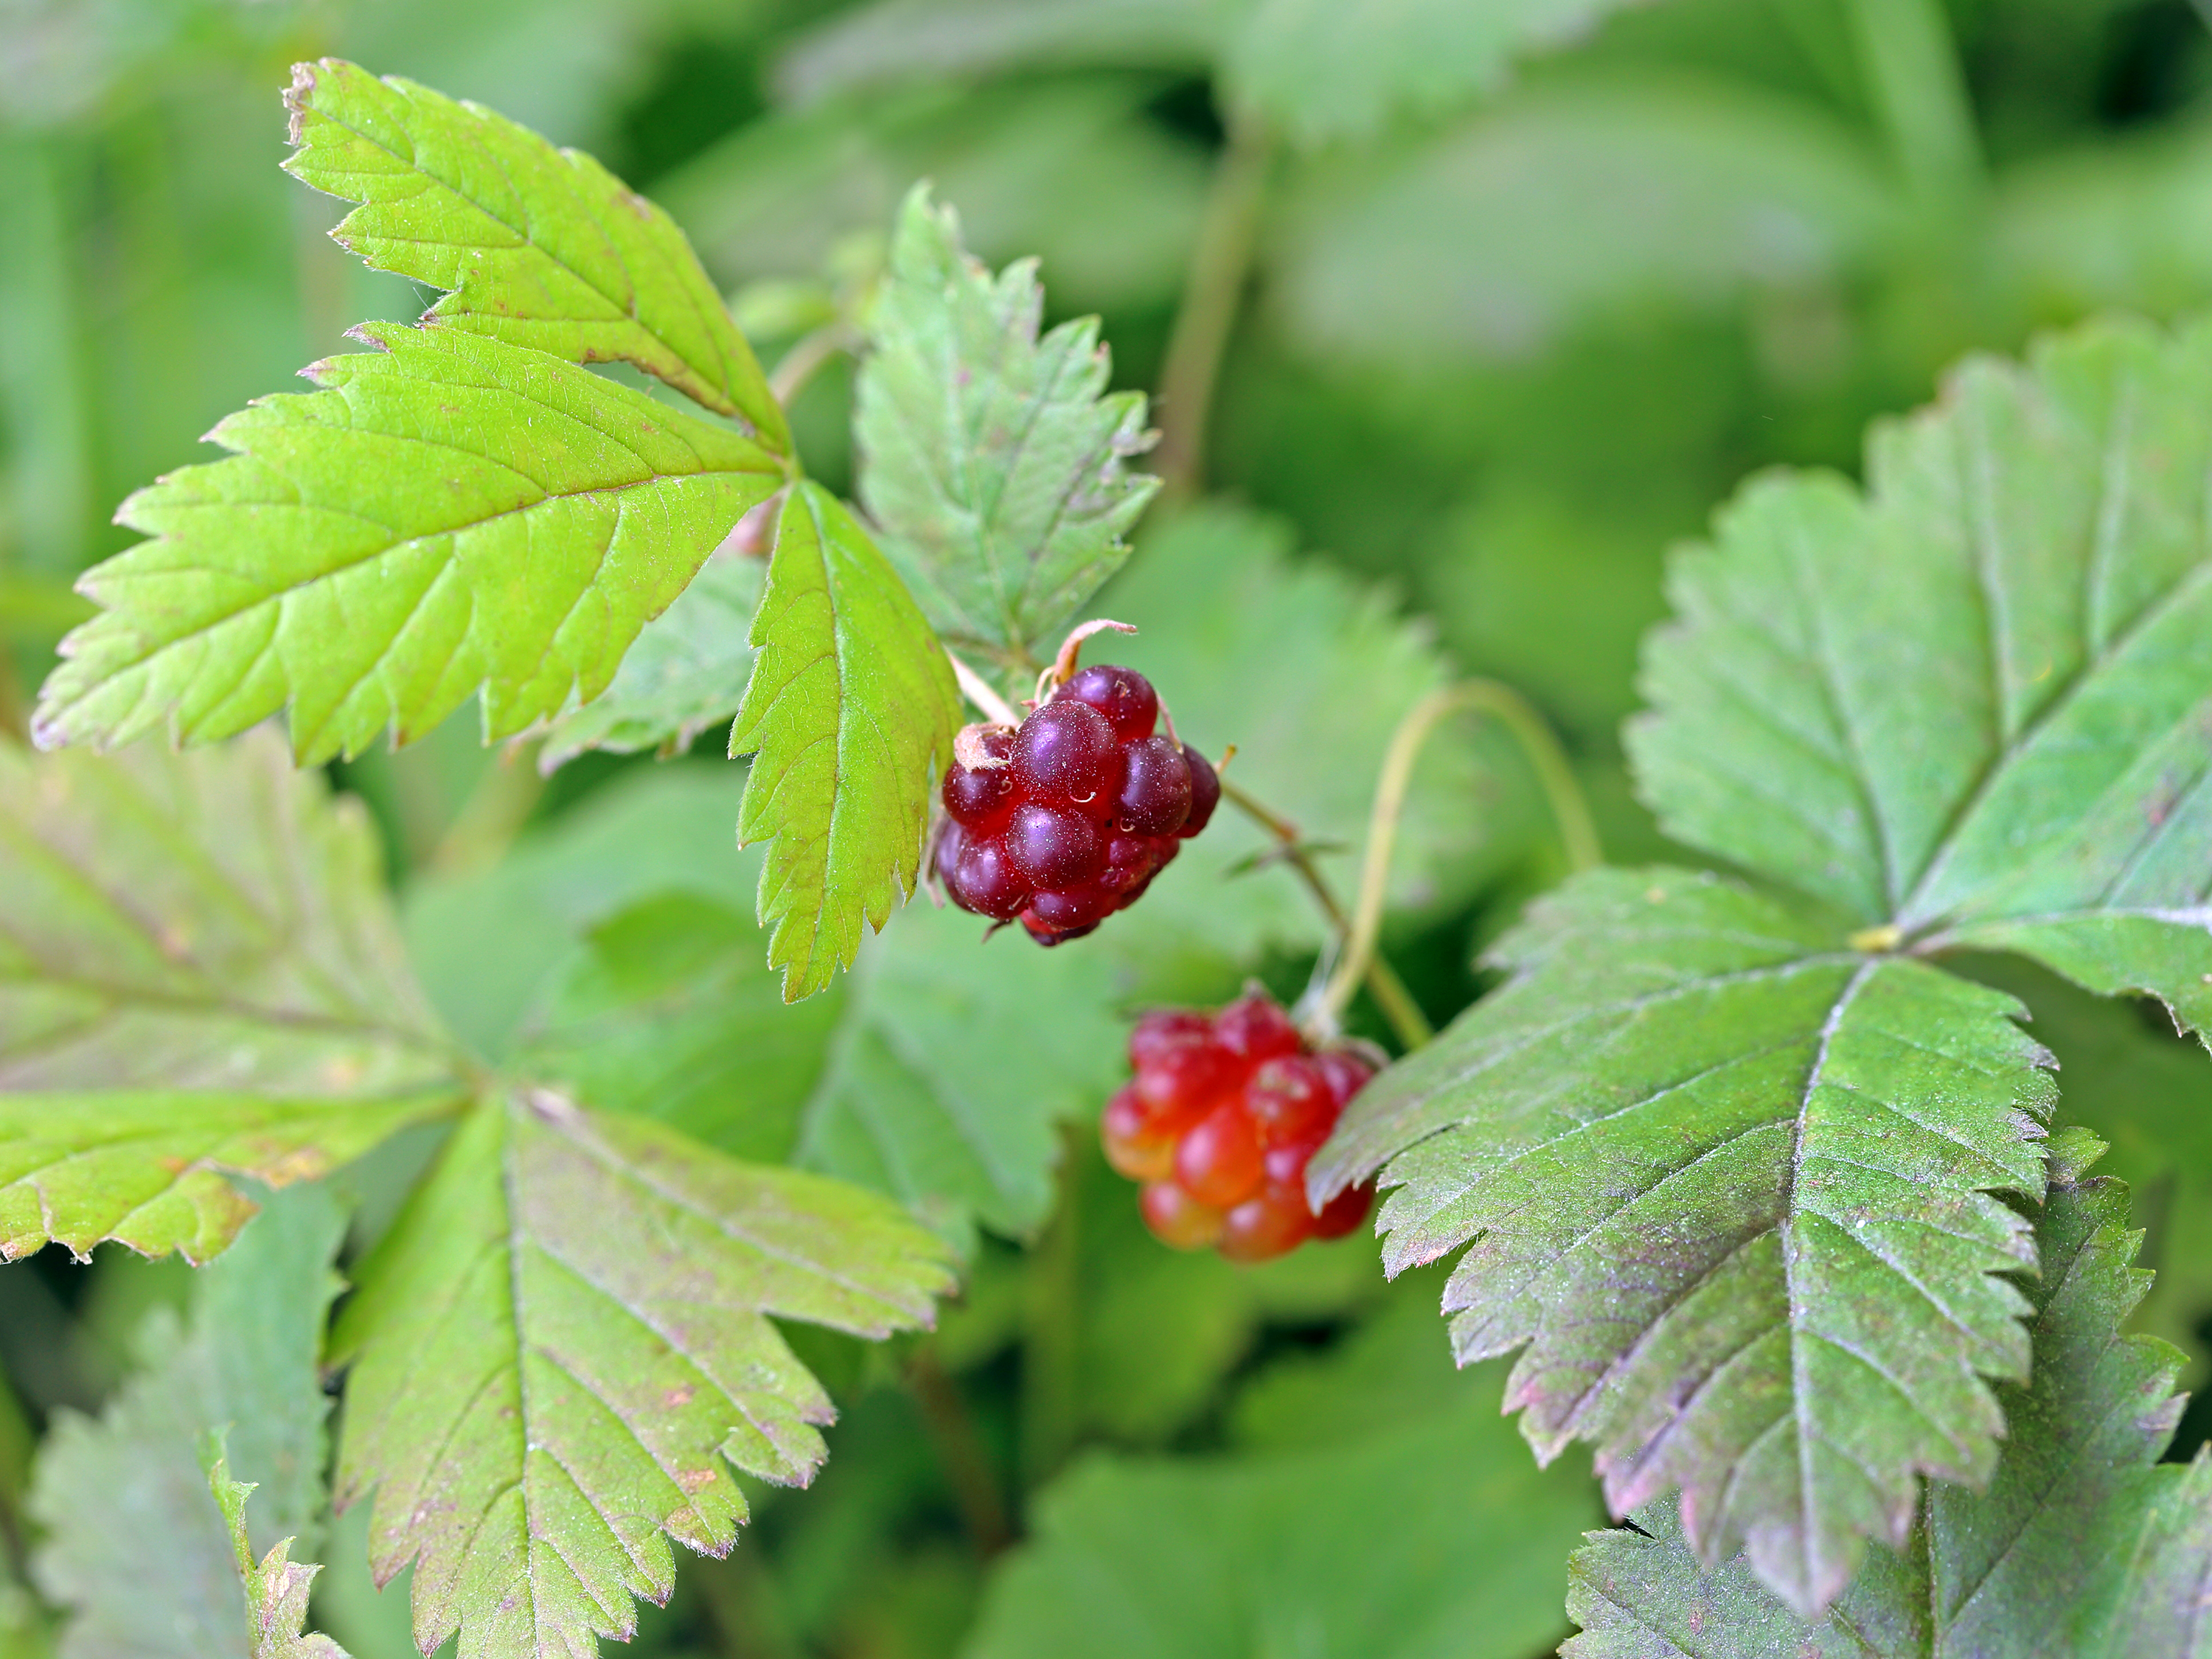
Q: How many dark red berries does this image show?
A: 1